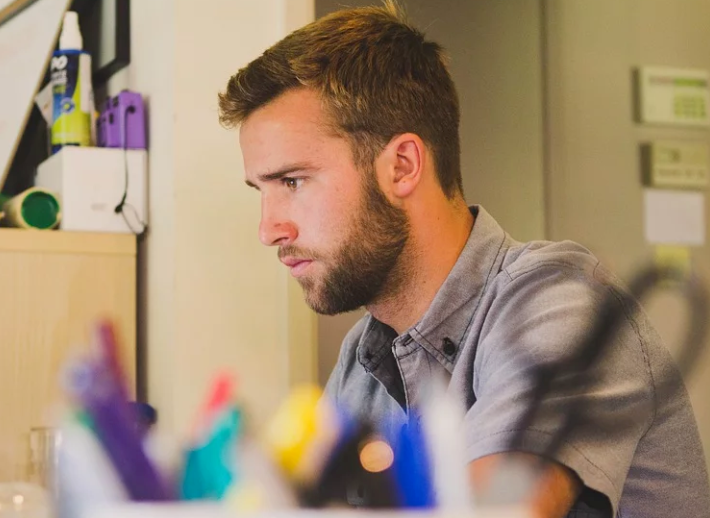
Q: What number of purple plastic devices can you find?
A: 1